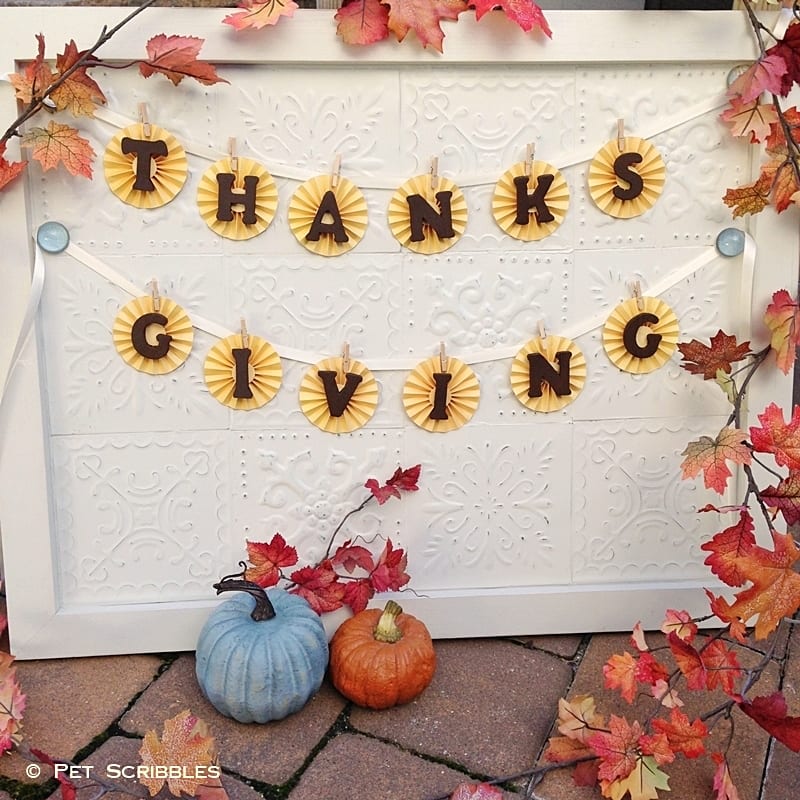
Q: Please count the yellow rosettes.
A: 12